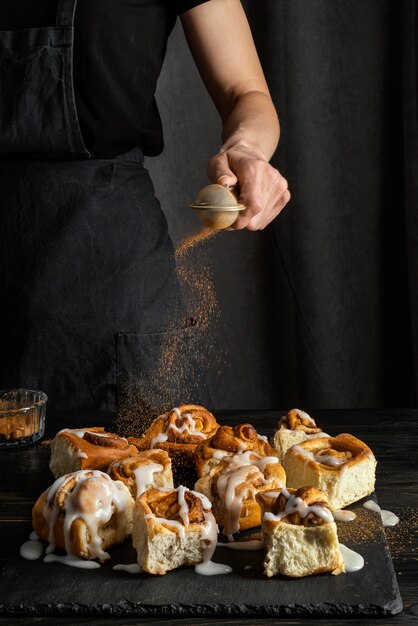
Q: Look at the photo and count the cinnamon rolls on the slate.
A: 10